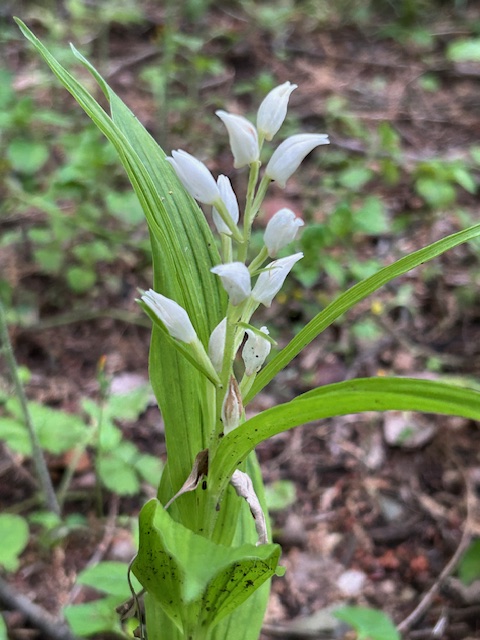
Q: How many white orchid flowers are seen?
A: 11